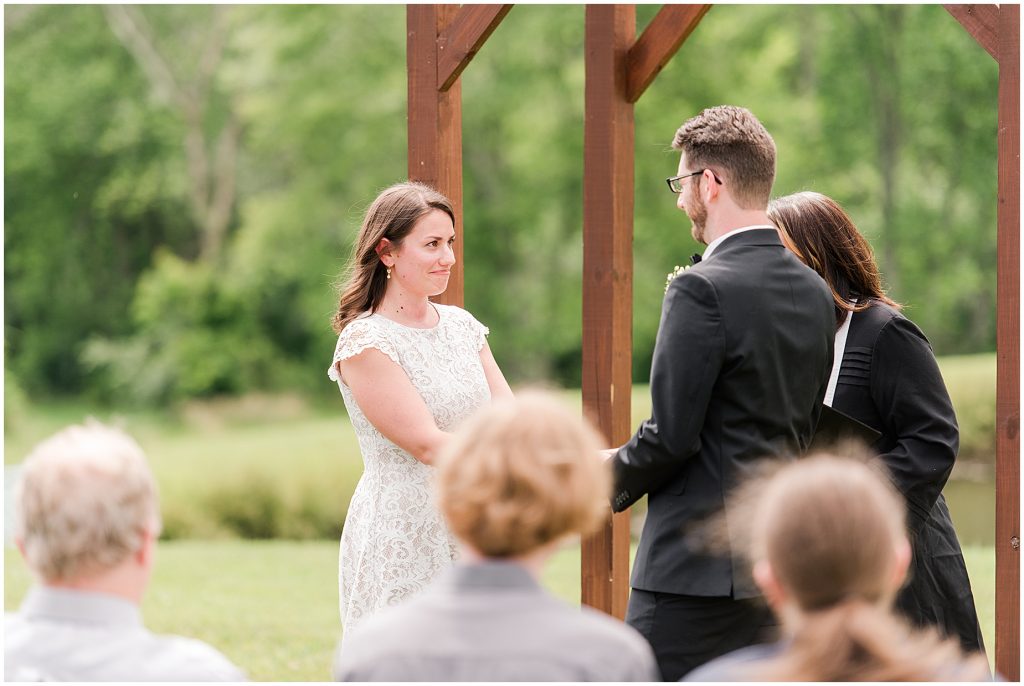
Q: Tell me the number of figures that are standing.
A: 3